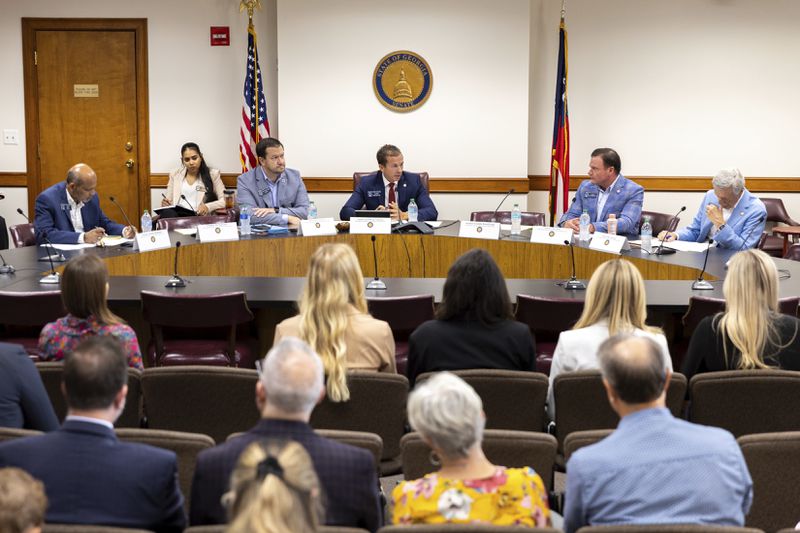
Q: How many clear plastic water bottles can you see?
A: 7